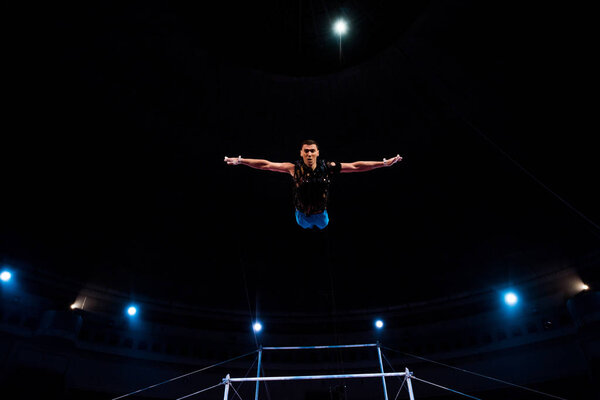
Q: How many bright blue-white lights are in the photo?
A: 6